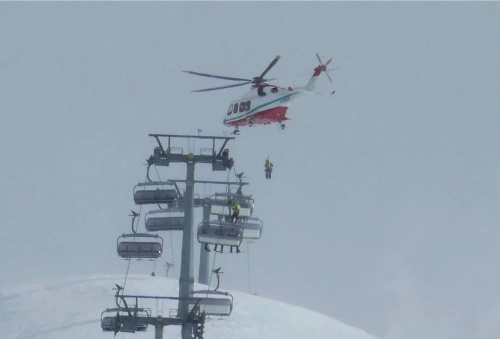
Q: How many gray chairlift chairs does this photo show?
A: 8